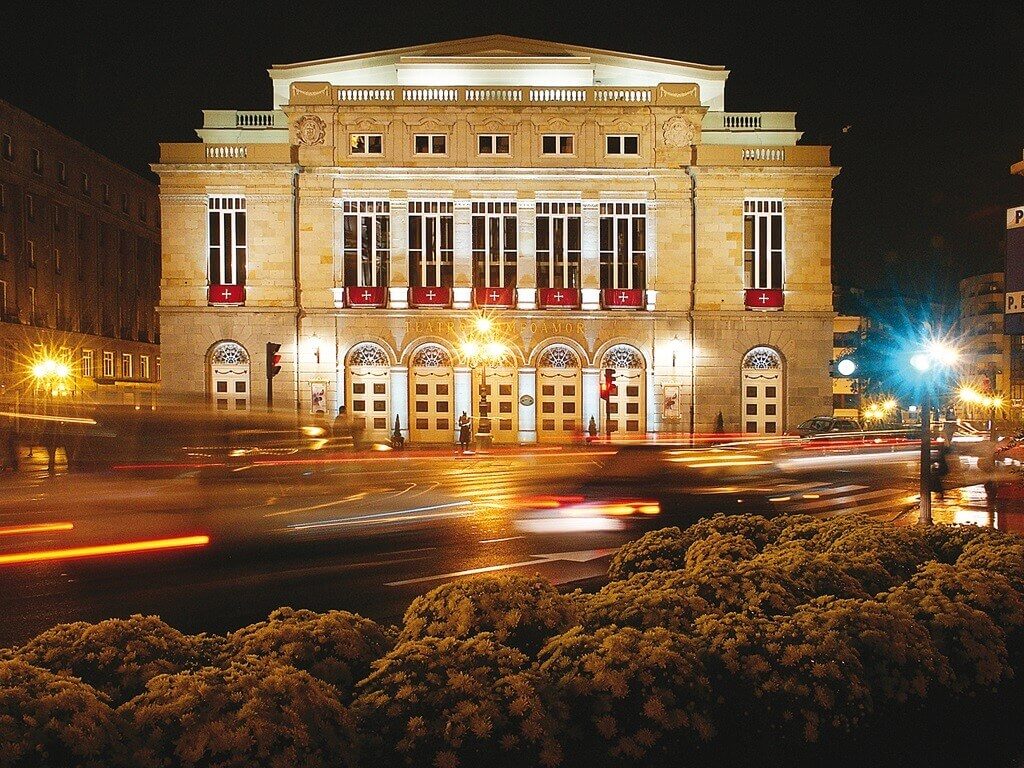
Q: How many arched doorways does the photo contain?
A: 7